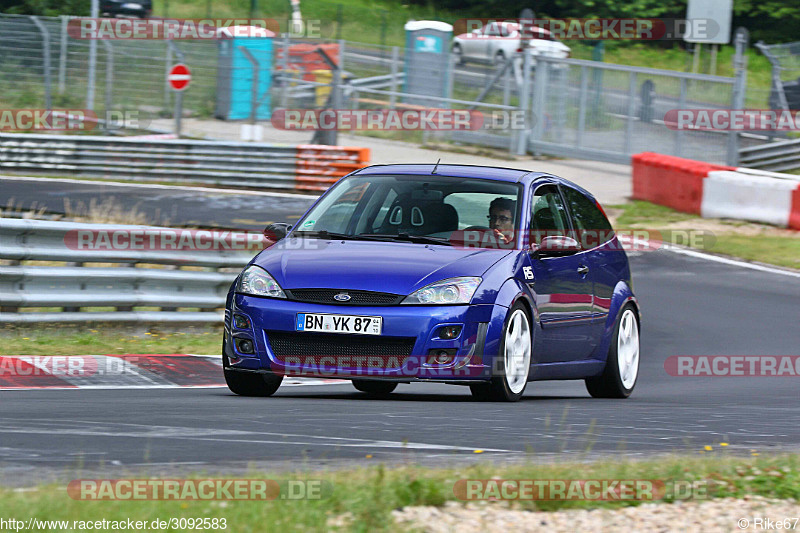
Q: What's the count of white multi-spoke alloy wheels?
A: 2